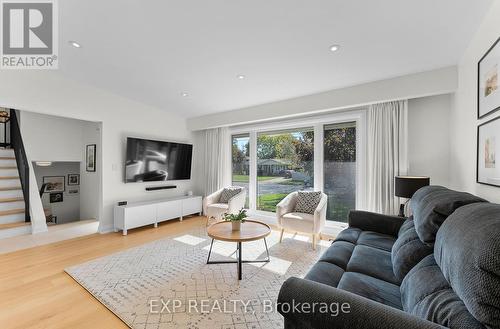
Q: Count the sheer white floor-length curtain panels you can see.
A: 2